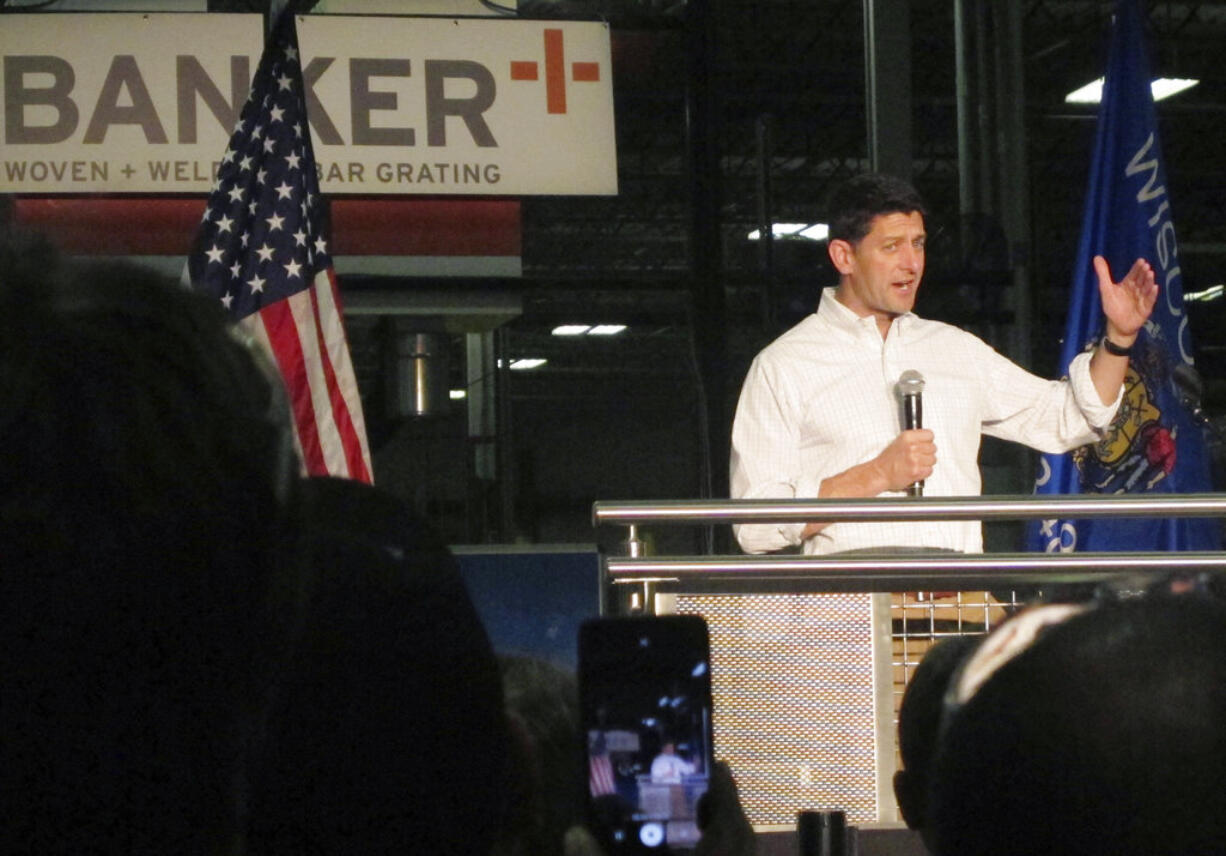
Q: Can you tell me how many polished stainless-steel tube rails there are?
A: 2